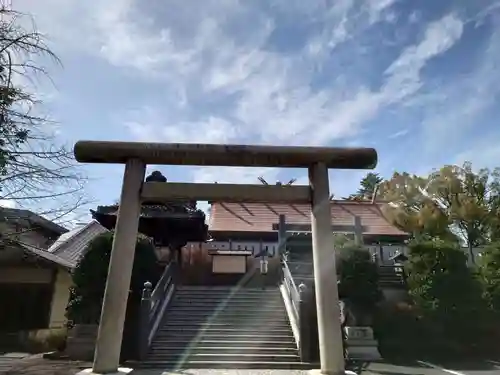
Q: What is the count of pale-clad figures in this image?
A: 0